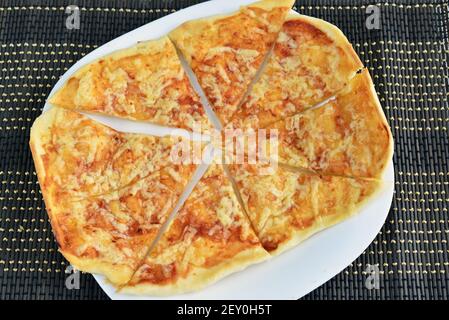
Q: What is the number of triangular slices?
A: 8